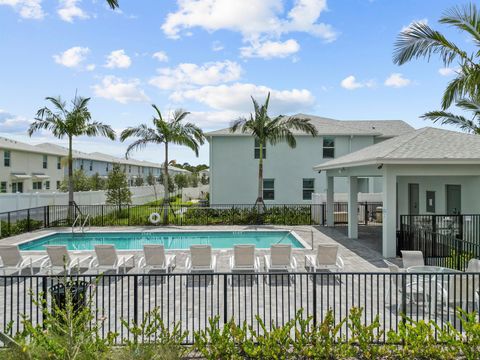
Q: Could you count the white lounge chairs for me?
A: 8